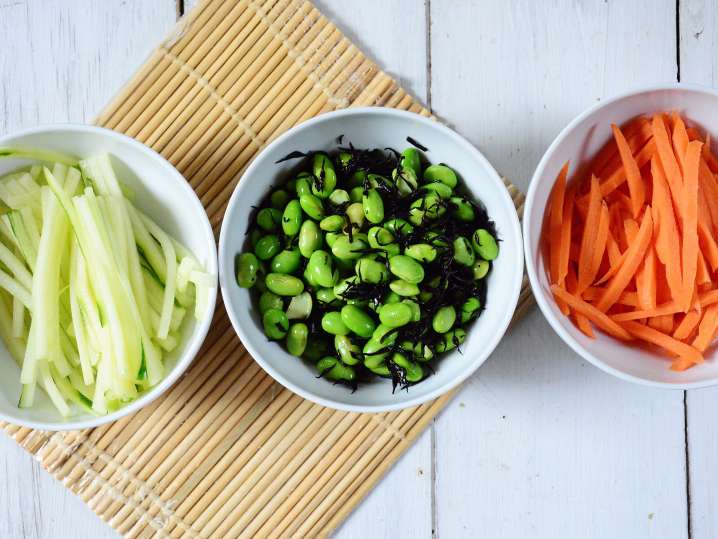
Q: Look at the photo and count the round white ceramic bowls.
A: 3